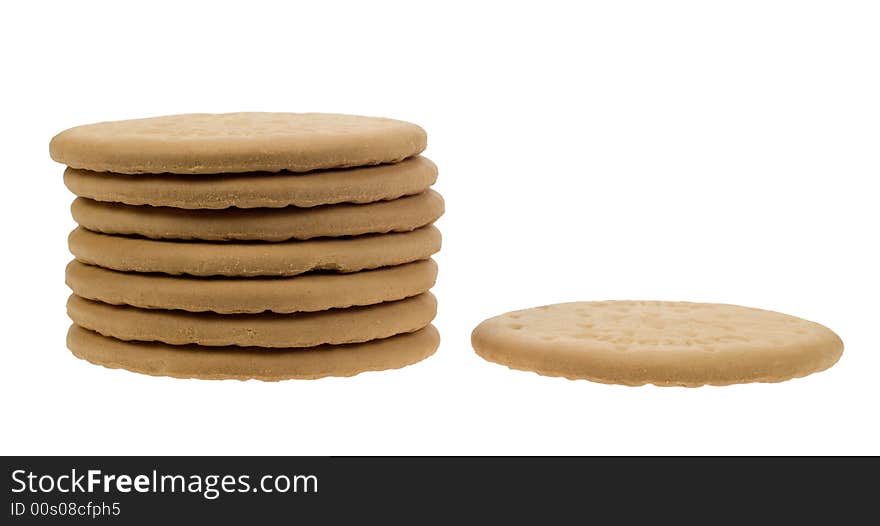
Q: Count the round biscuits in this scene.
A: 8